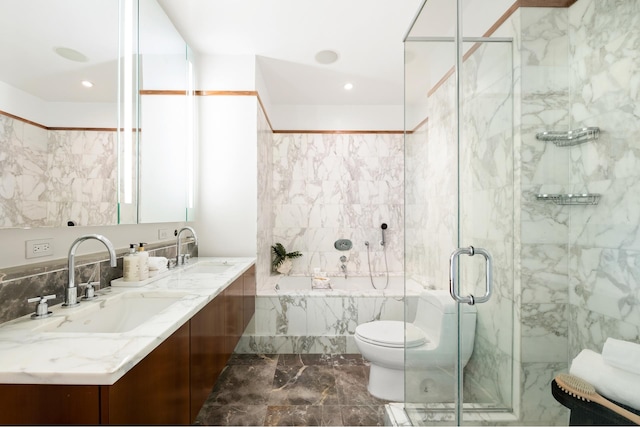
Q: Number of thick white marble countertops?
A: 1